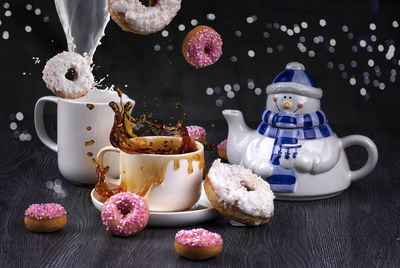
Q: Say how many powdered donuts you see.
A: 3